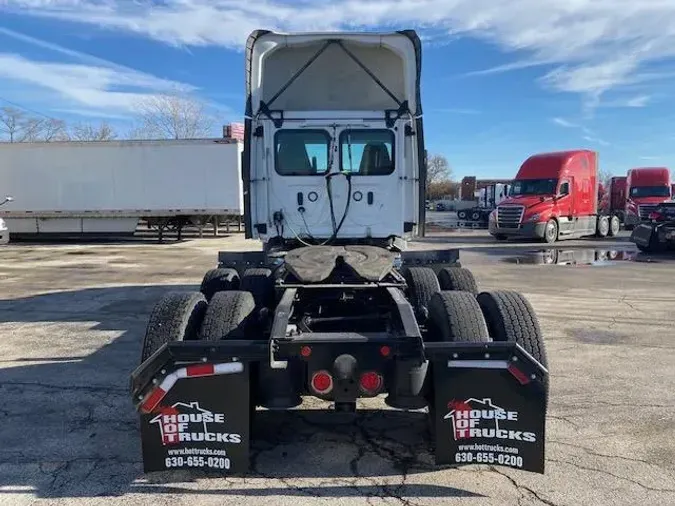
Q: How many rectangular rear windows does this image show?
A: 2